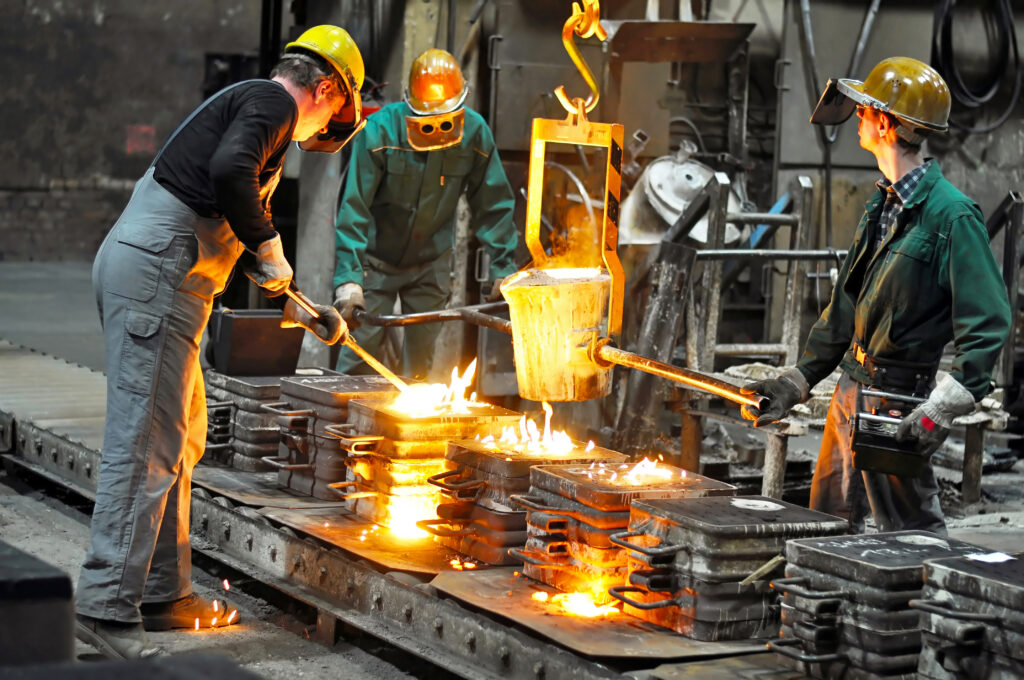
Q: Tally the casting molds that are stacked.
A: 8